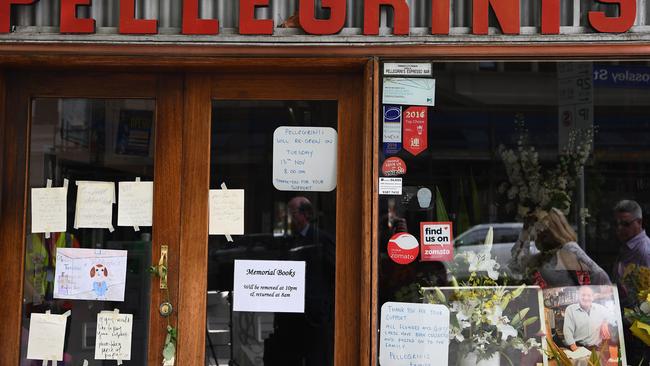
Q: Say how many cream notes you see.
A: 6